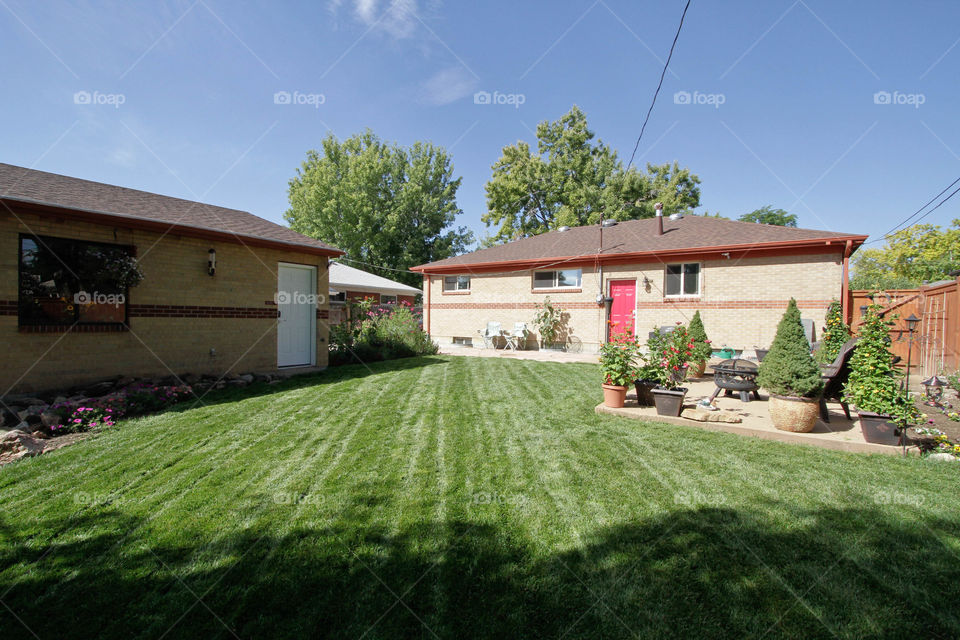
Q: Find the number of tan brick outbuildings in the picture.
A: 1